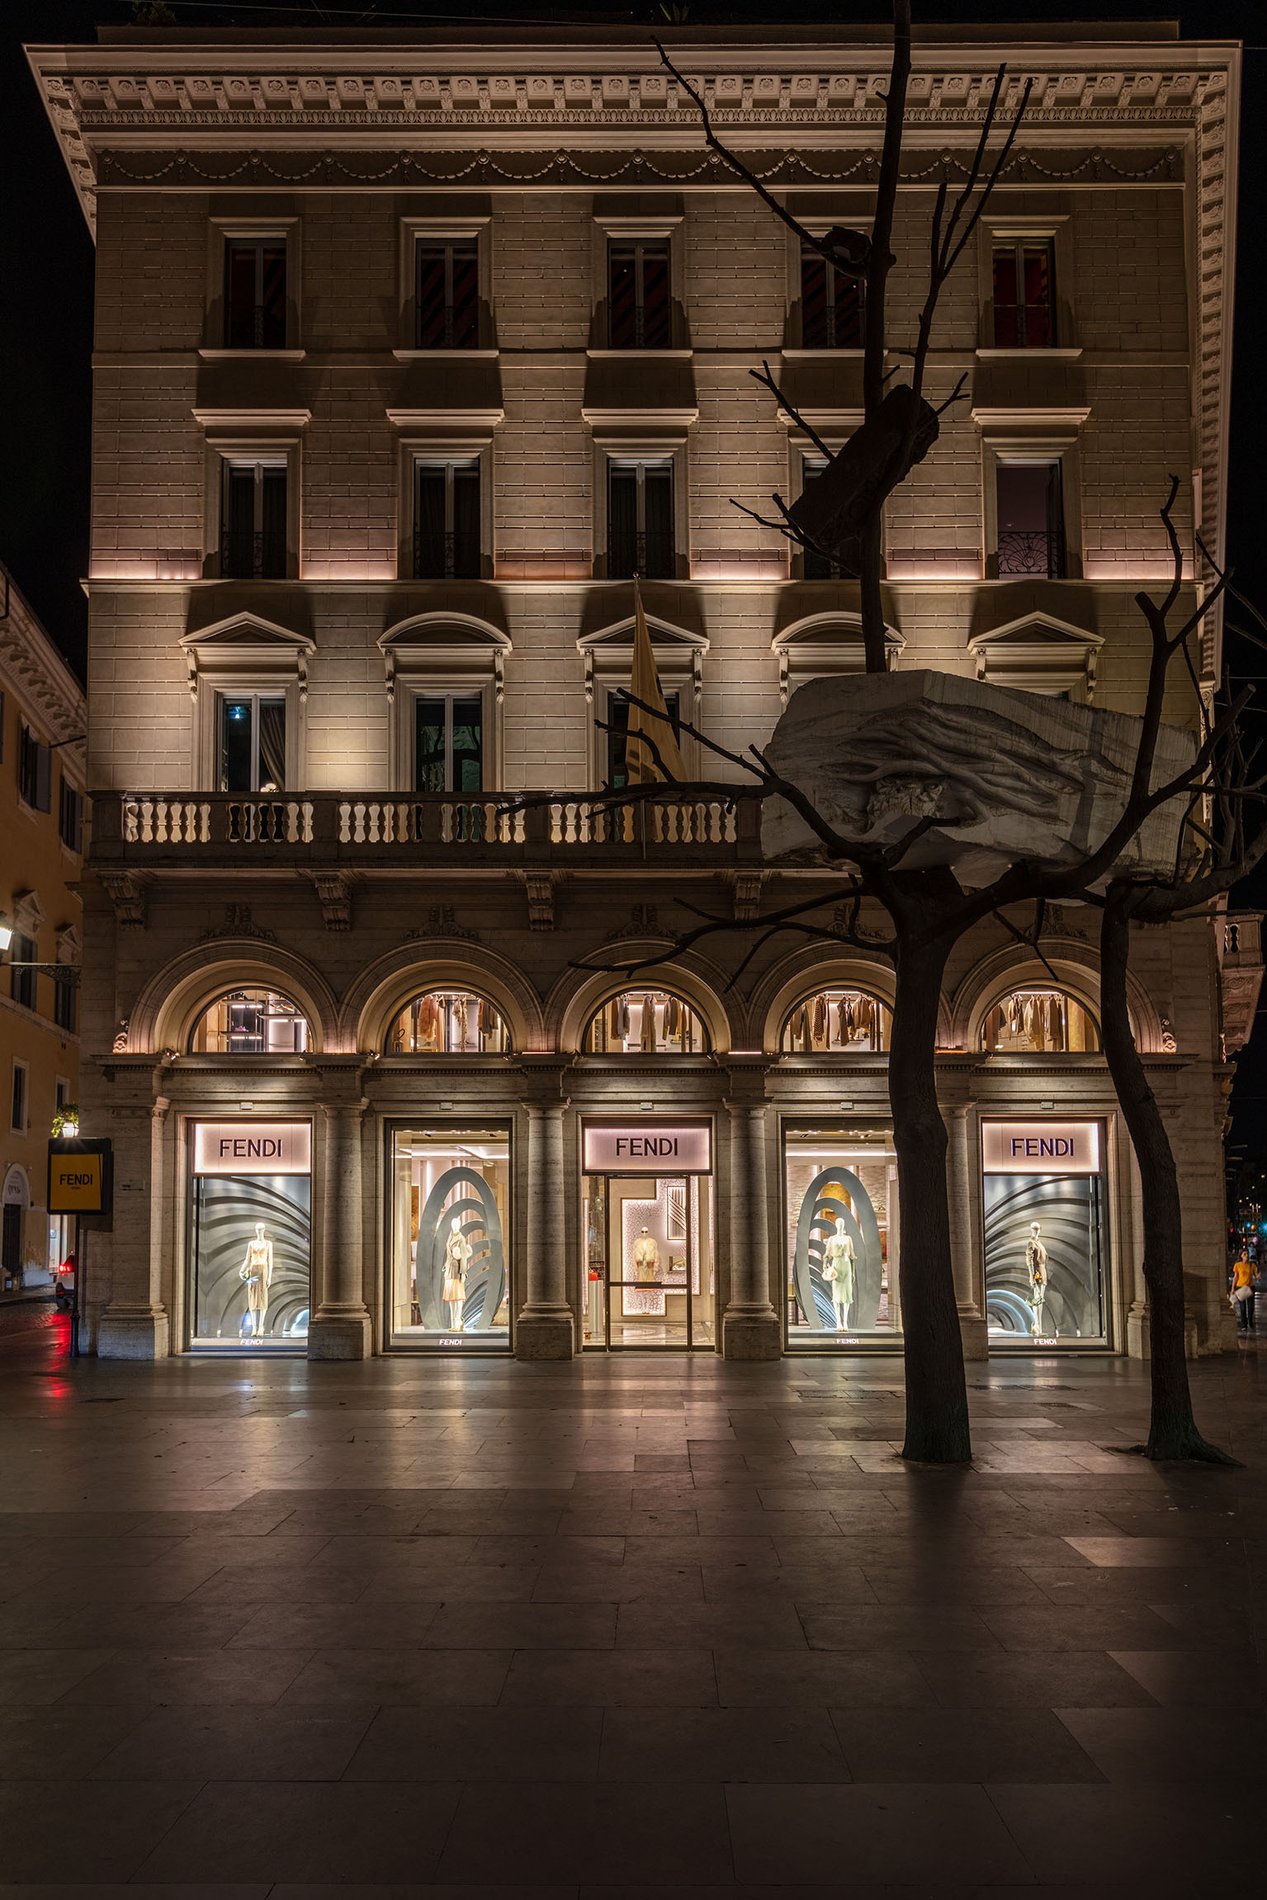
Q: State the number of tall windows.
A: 15